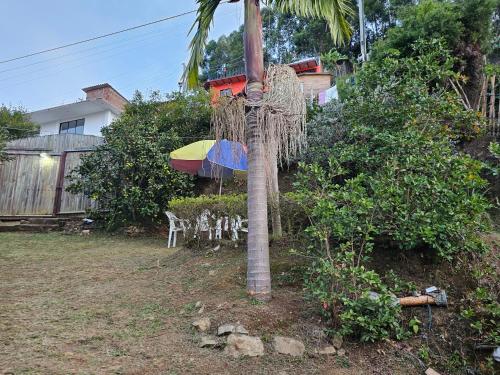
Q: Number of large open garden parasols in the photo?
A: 1